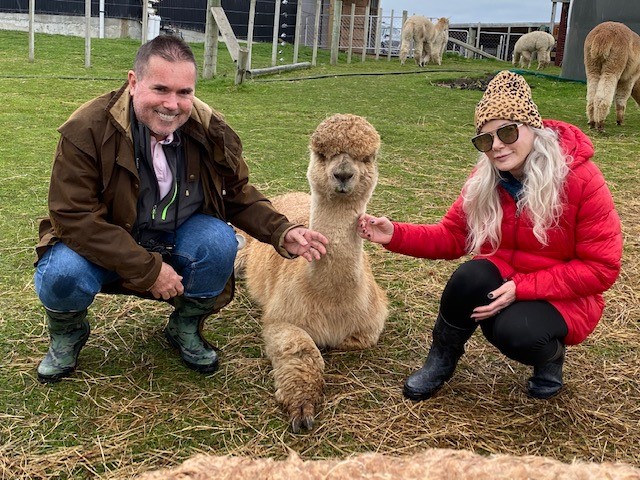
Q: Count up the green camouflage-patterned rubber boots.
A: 2